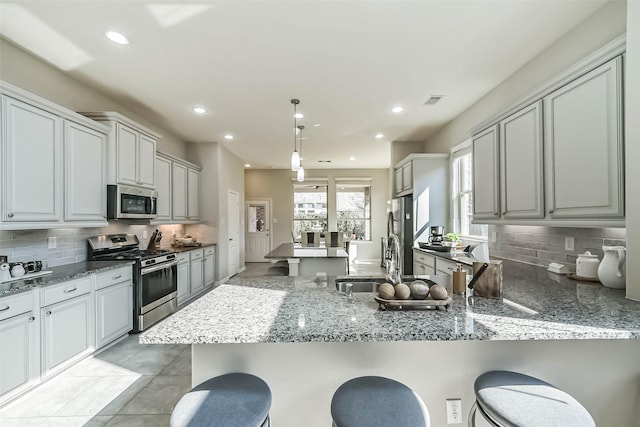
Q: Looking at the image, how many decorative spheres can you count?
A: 4